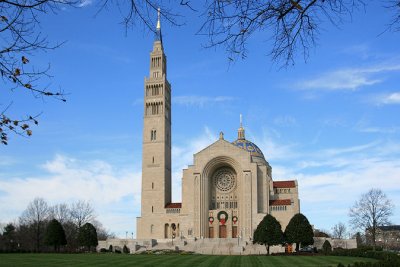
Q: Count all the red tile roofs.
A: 3